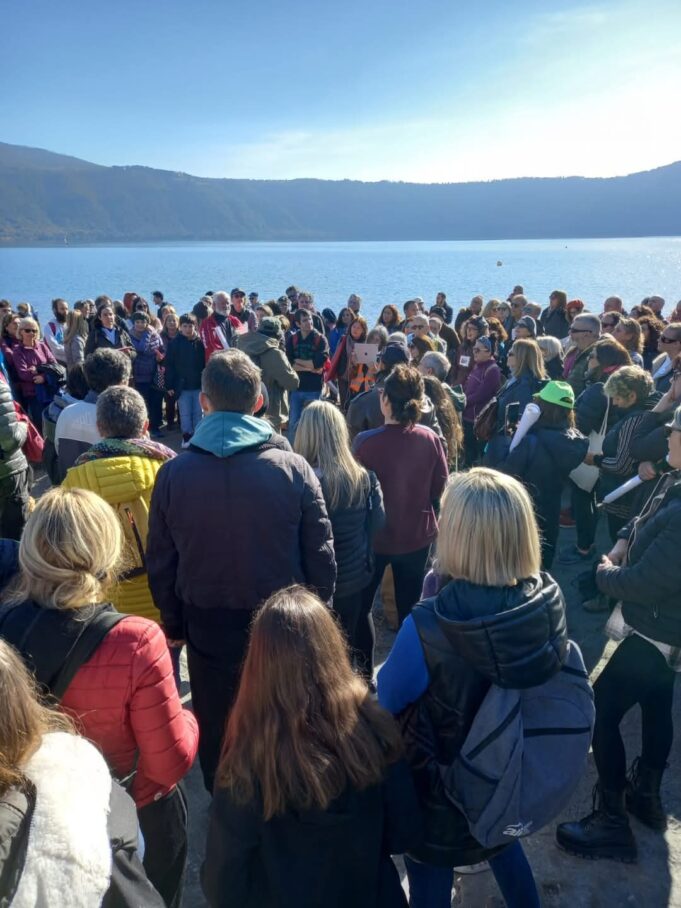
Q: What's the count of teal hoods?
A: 1